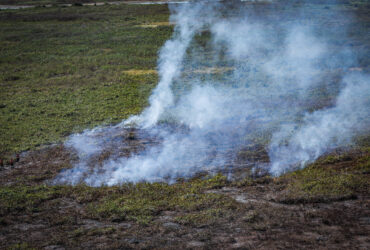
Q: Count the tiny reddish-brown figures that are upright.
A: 3